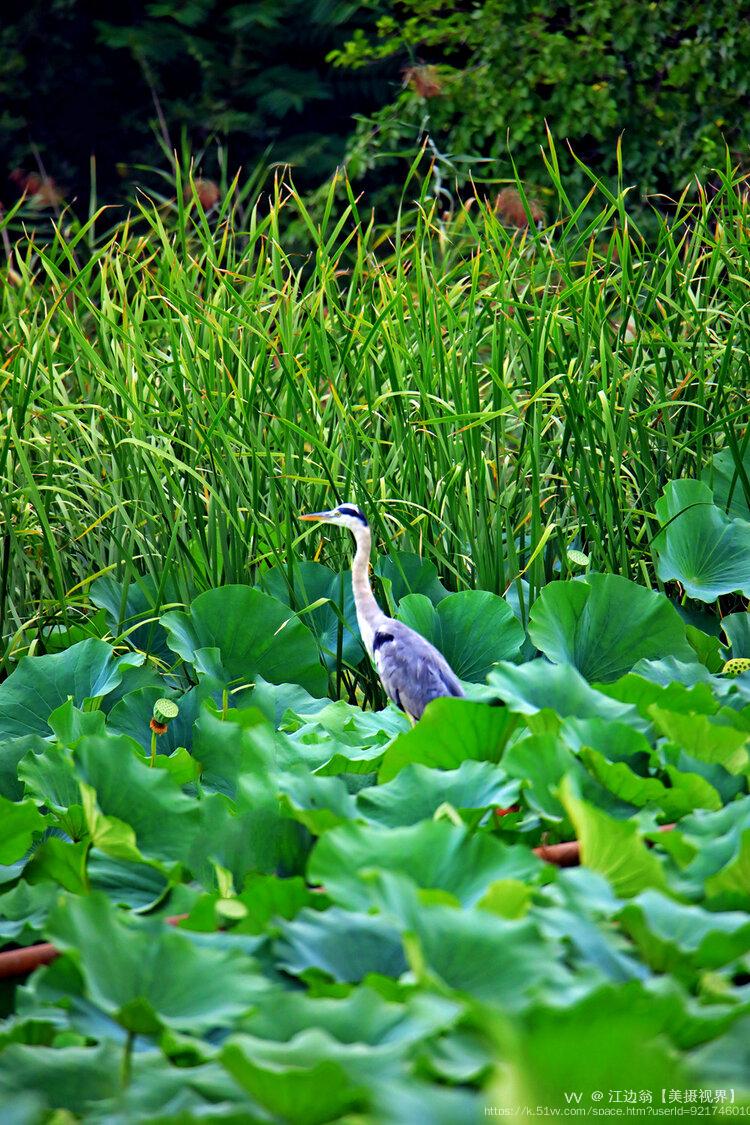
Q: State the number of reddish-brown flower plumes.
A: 4